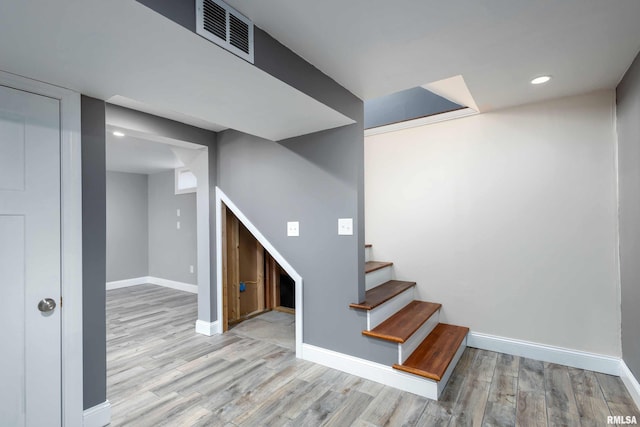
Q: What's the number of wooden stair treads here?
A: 5